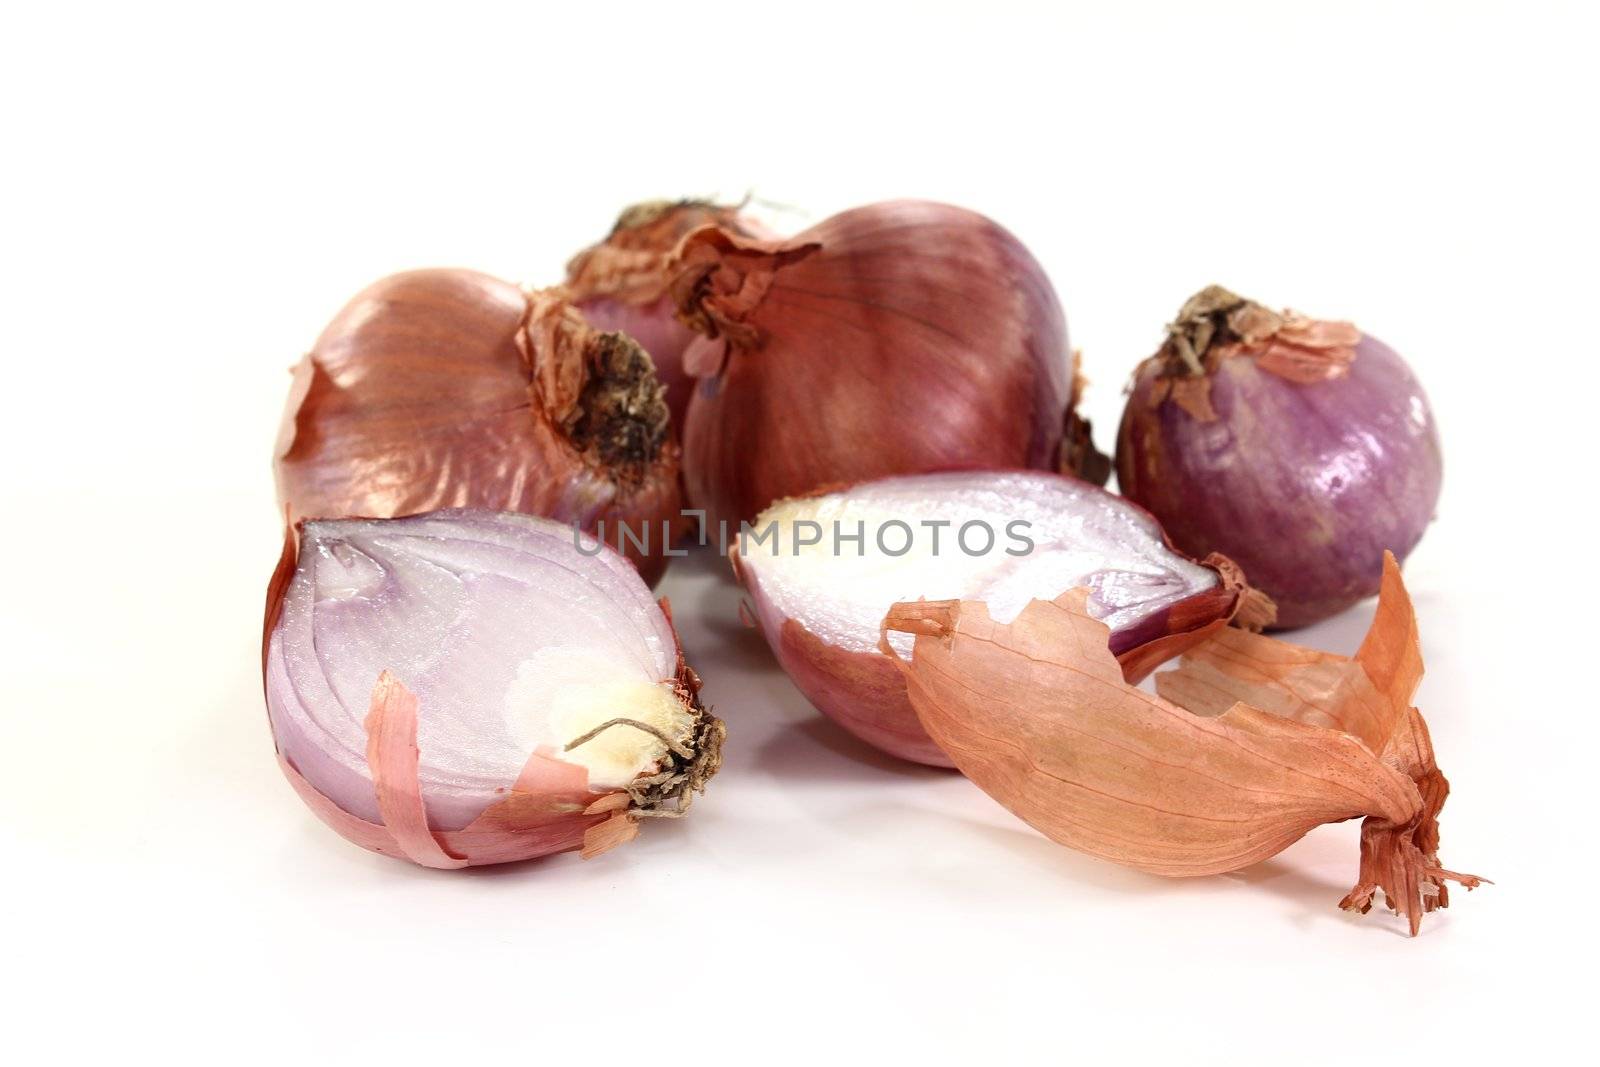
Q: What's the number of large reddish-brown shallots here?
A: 2